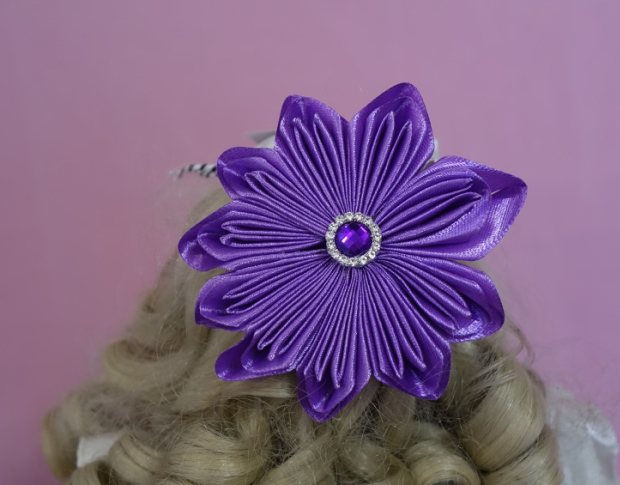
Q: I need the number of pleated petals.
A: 10